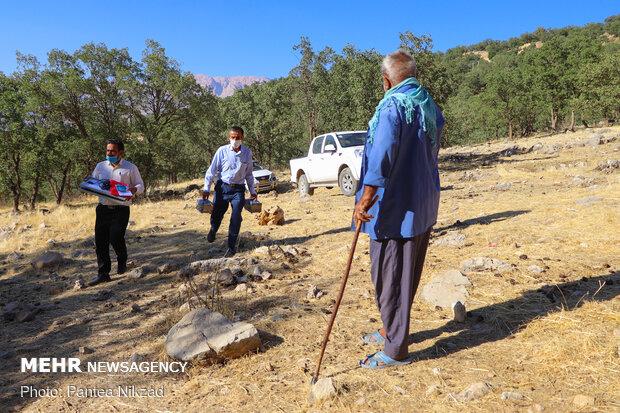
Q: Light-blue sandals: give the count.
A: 2